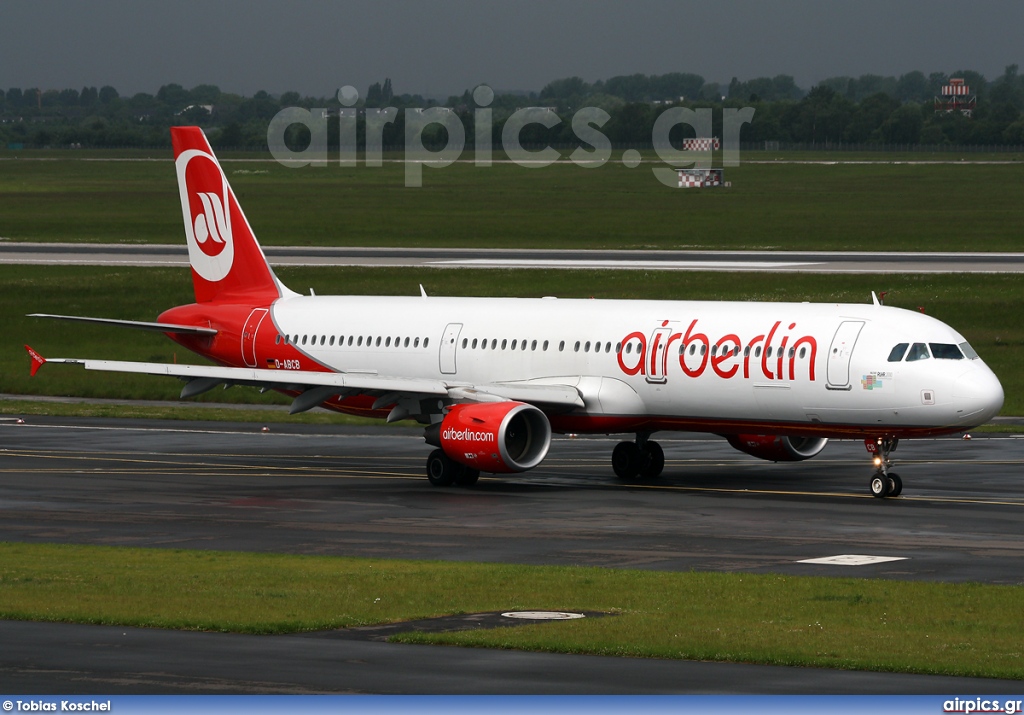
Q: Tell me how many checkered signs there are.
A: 2